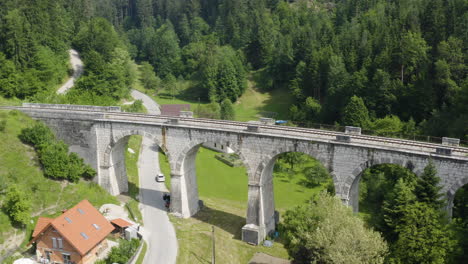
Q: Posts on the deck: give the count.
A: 8